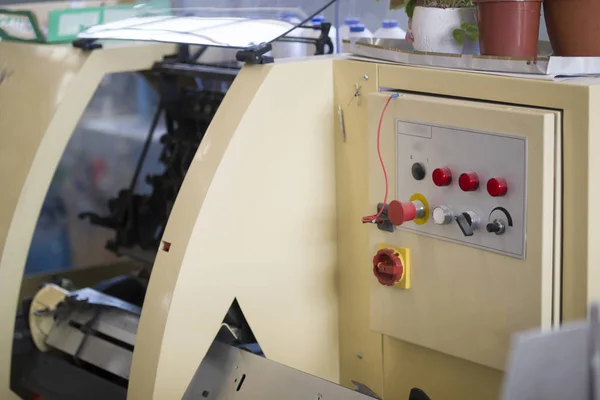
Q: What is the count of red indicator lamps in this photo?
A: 3